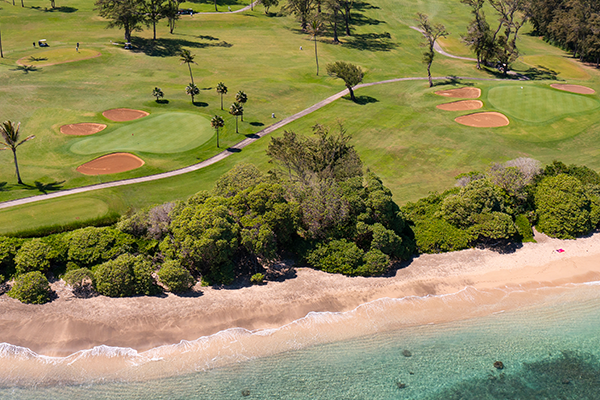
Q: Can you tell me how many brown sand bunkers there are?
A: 7